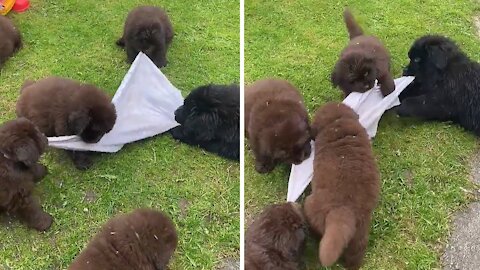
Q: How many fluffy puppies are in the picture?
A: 11